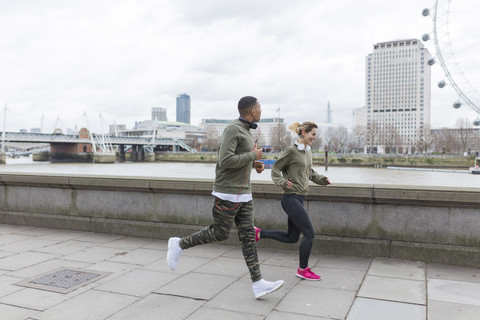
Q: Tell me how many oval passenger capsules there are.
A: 6